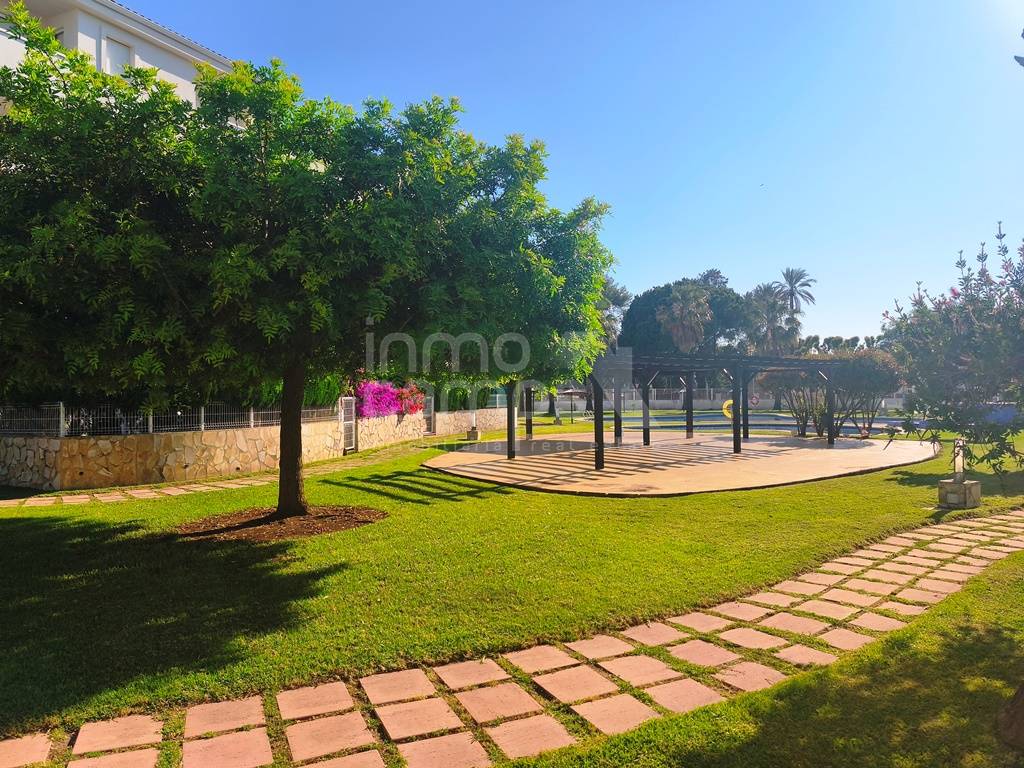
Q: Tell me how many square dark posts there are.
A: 9